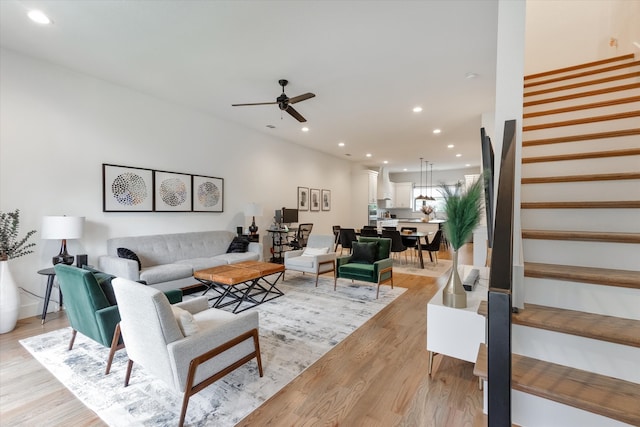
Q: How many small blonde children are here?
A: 0